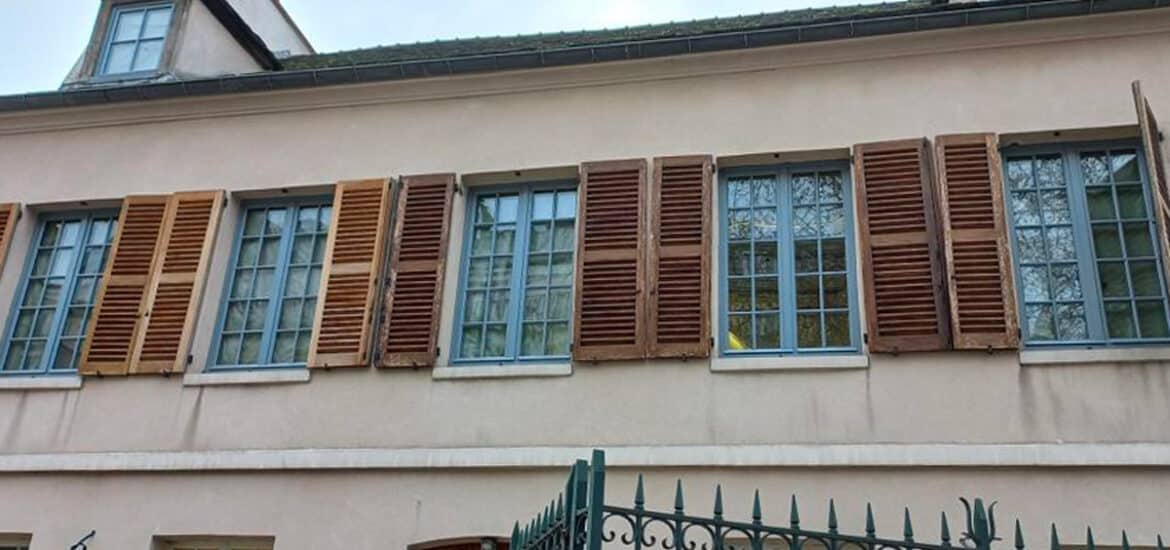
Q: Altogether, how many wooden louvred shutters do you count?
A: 10